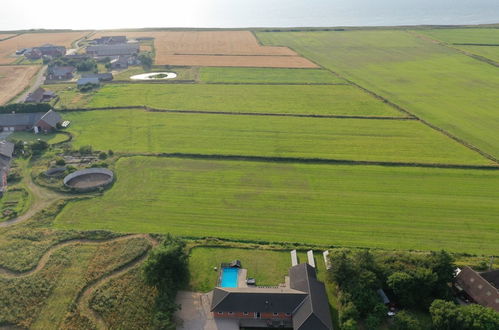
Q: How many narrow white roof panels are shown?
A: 3